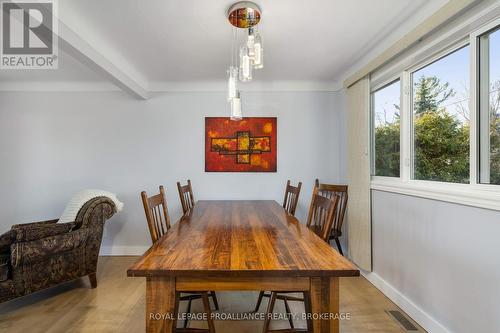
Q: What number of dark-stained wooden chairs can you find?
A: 5